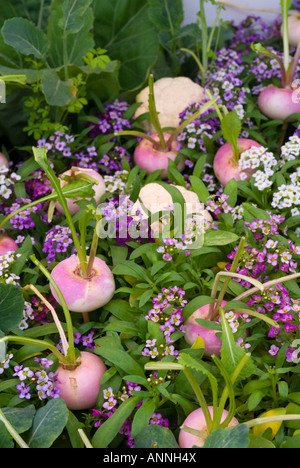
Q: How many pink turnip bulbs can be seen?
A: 11